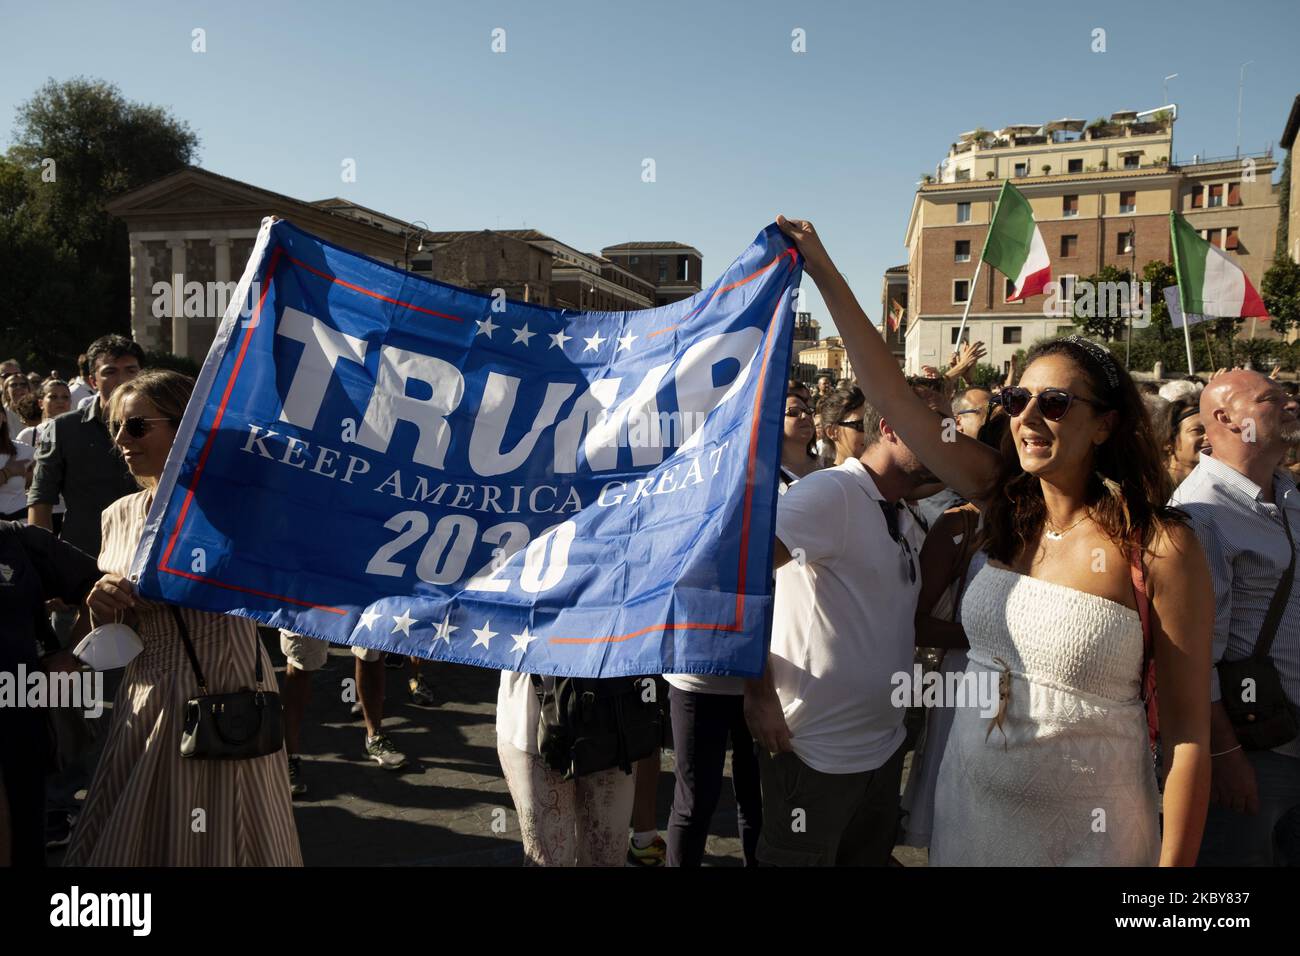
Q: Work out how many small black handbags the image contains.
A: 1